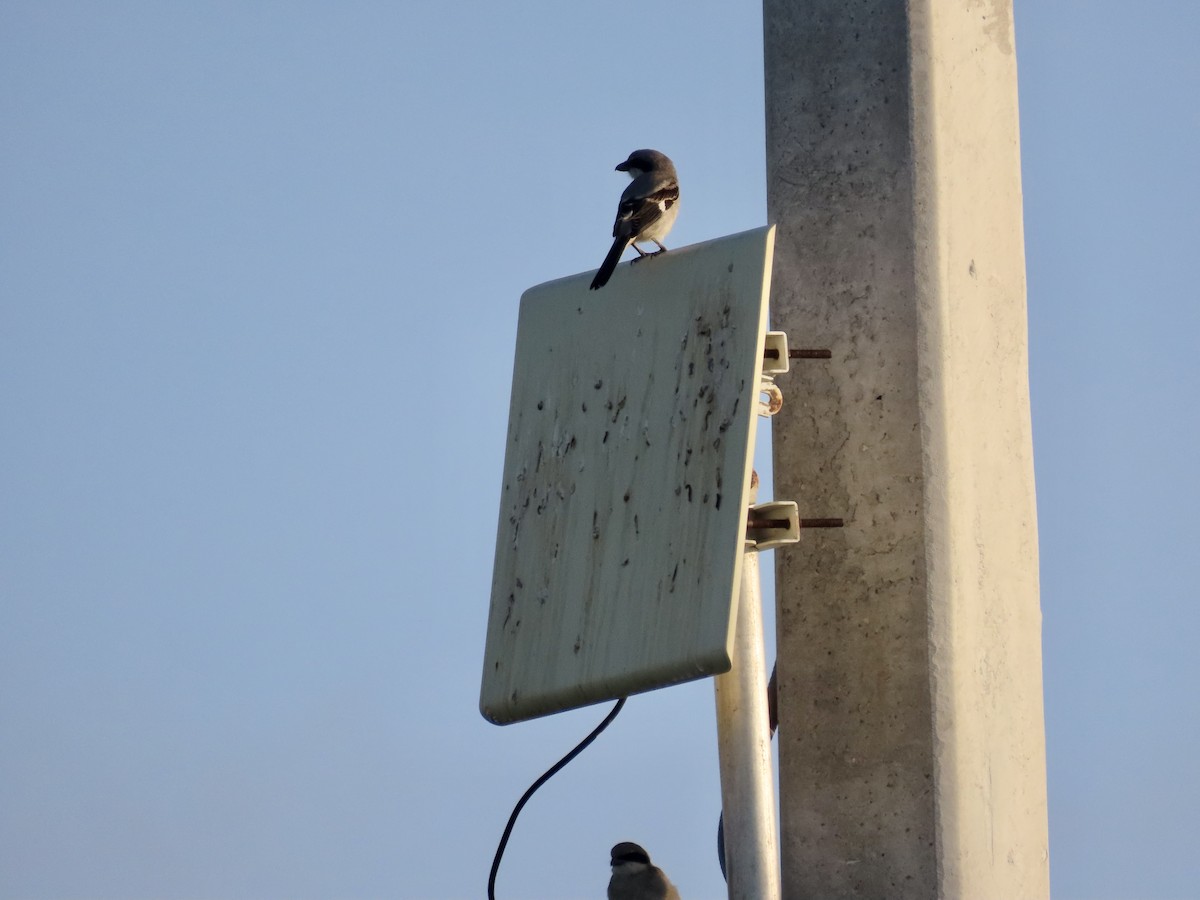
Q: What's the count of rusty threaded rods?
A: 2